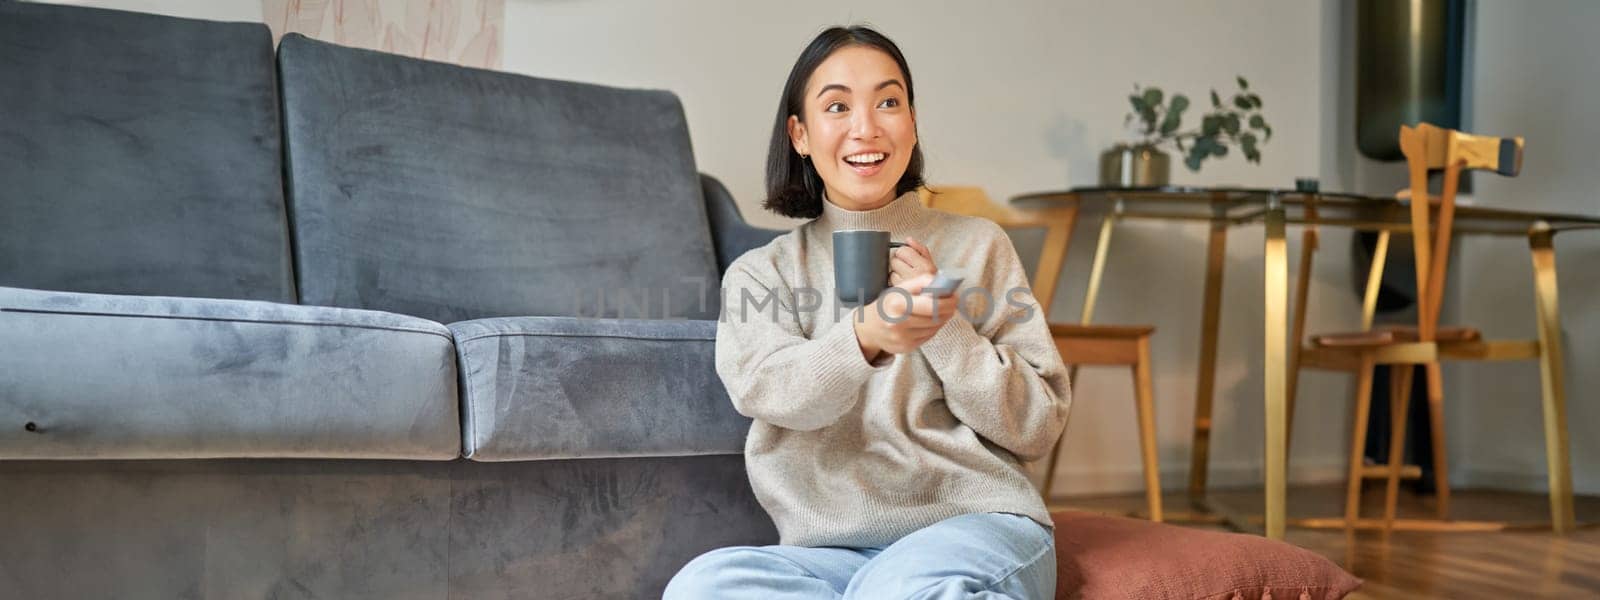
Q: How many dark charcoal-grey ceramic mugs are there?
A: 1